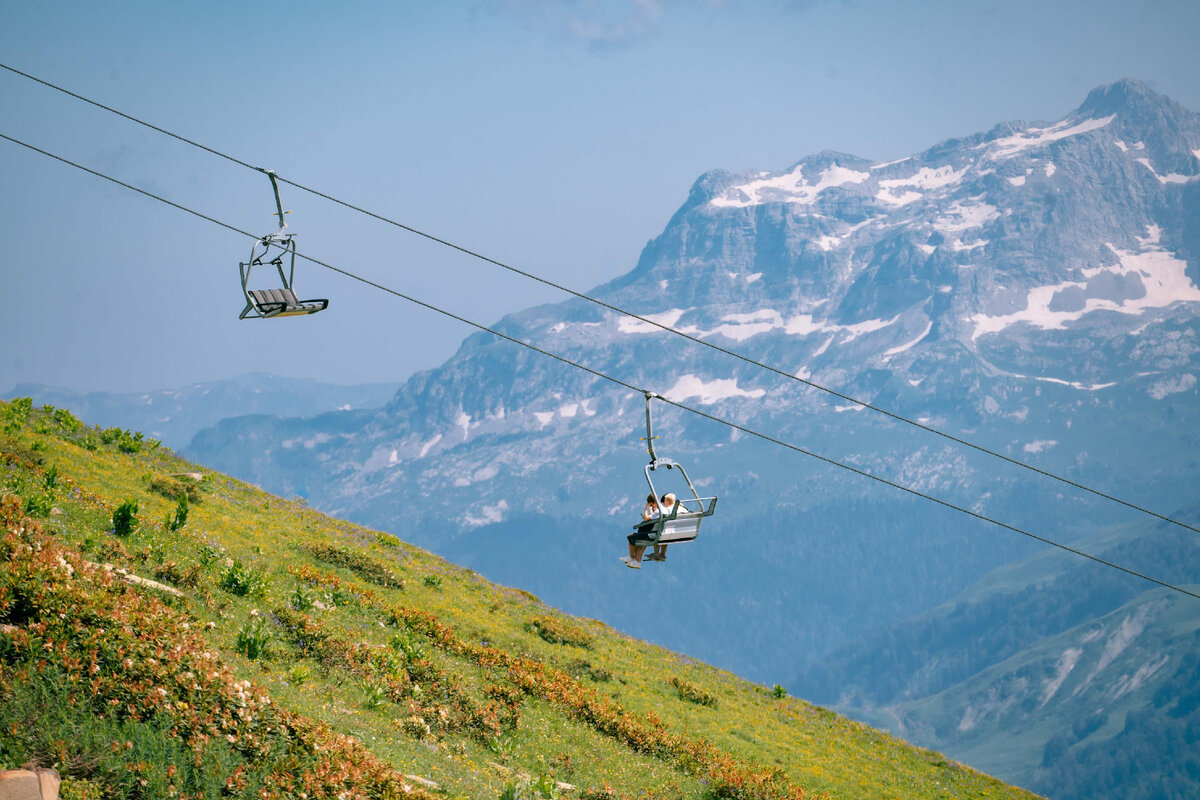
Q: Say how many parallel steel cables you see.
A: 2